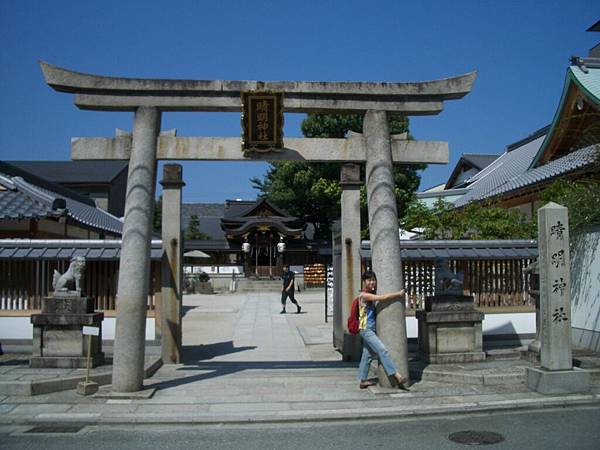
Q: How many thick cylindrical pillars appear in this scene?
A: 2